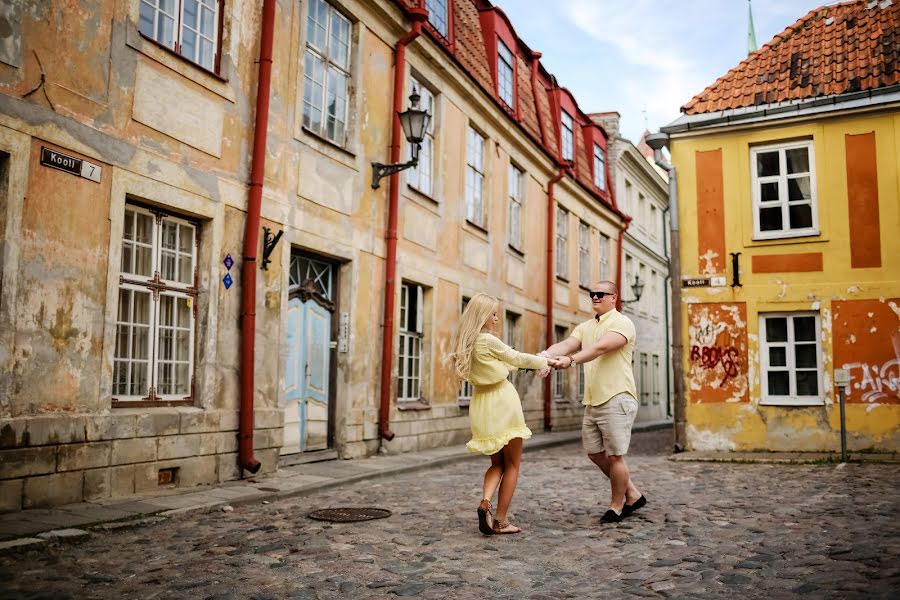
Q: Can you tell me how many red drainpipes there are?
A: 4